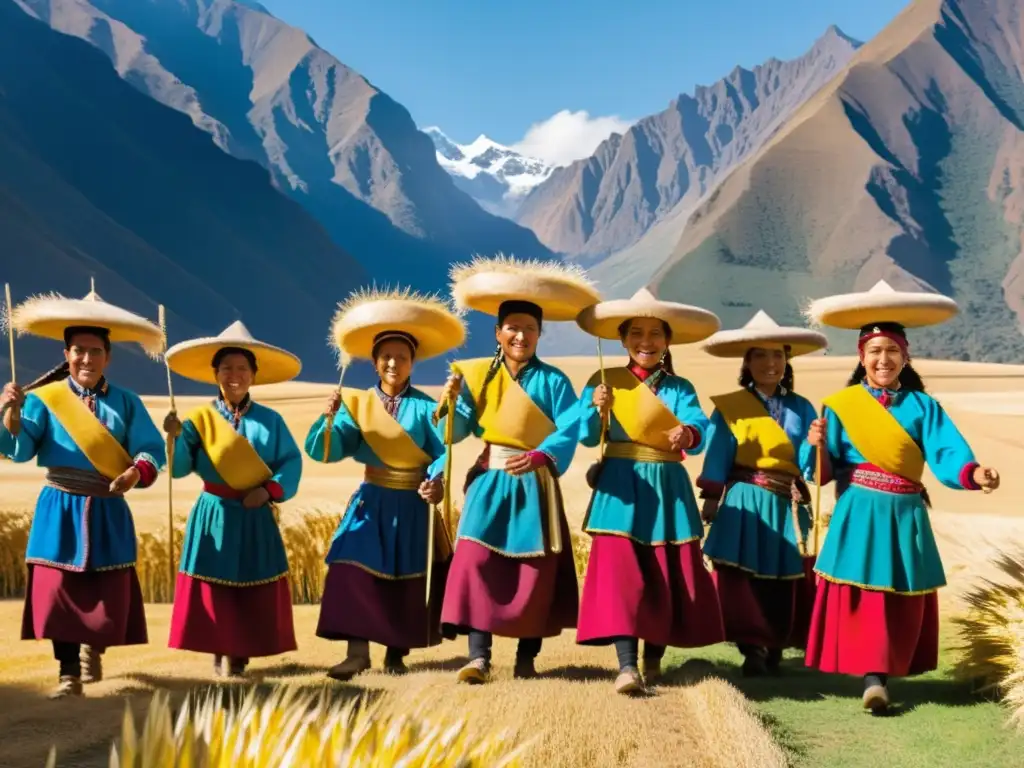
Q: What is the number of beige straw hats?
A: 7